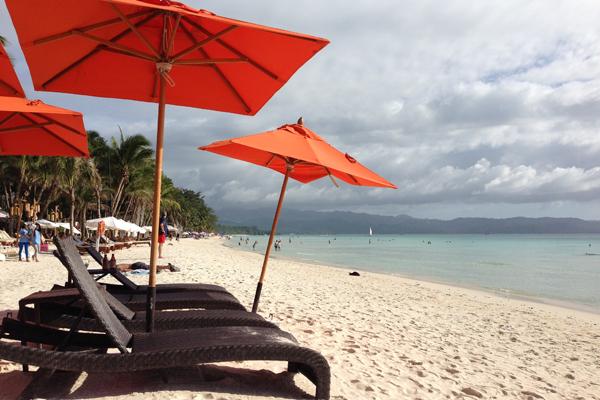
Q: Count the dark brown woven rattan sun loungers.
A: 4